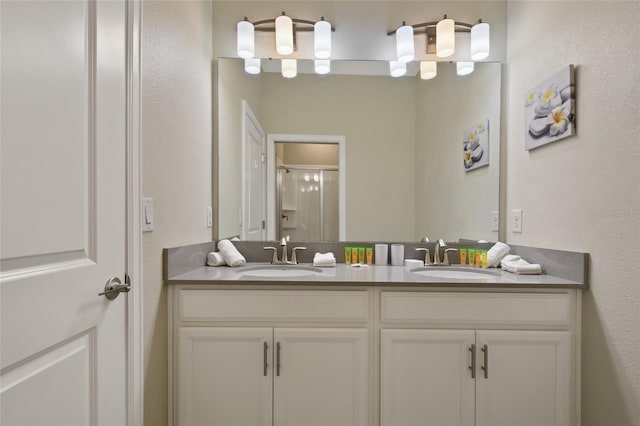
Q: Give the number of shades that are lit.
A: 6